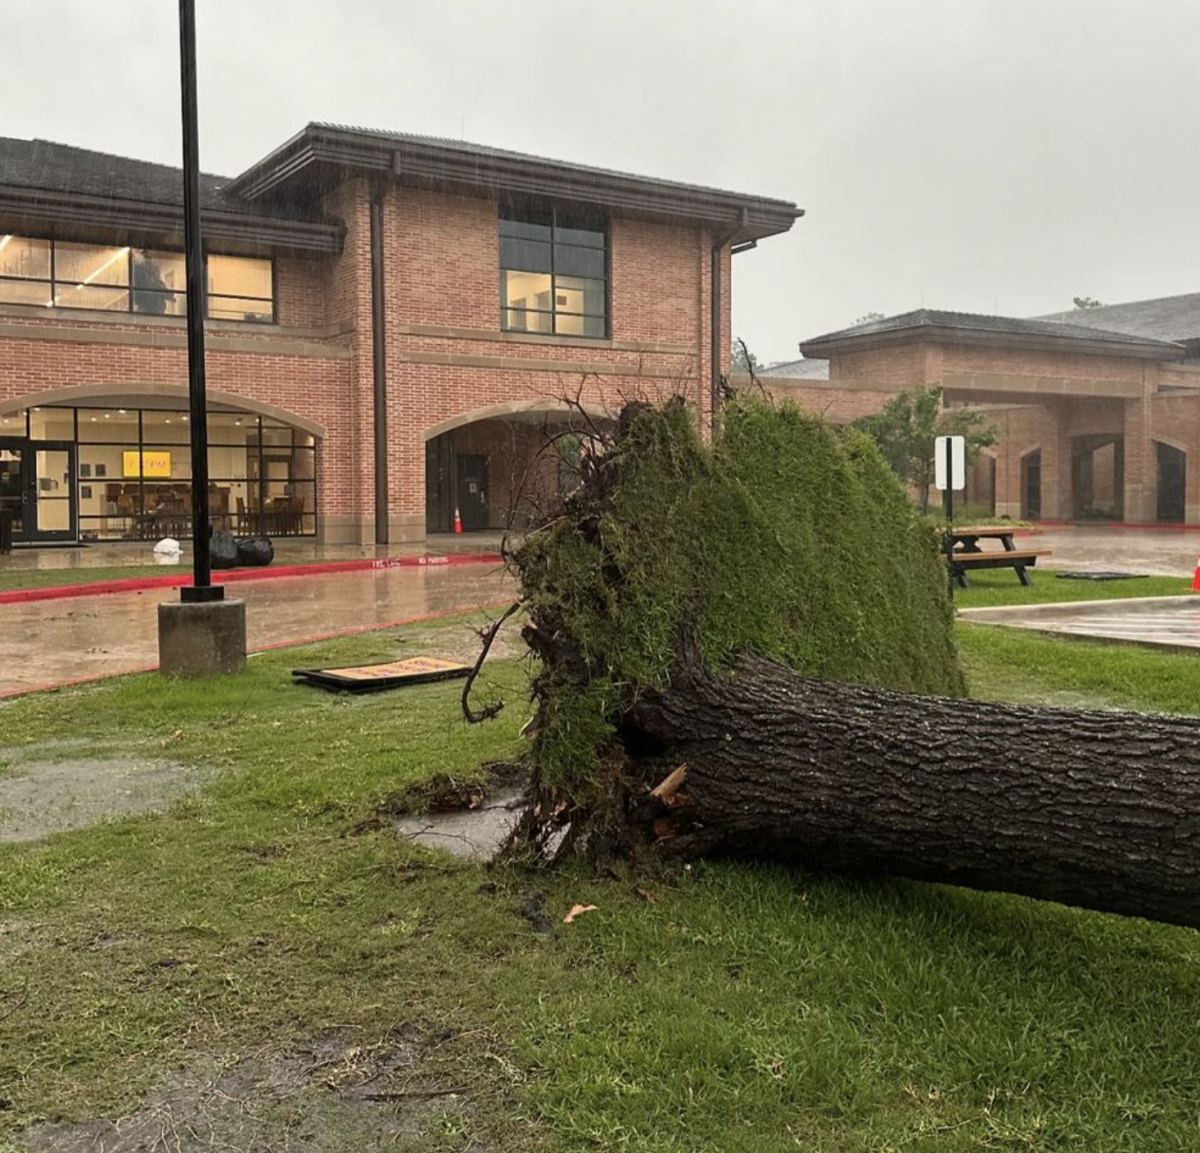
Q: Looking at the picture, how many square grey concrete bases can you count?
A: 1